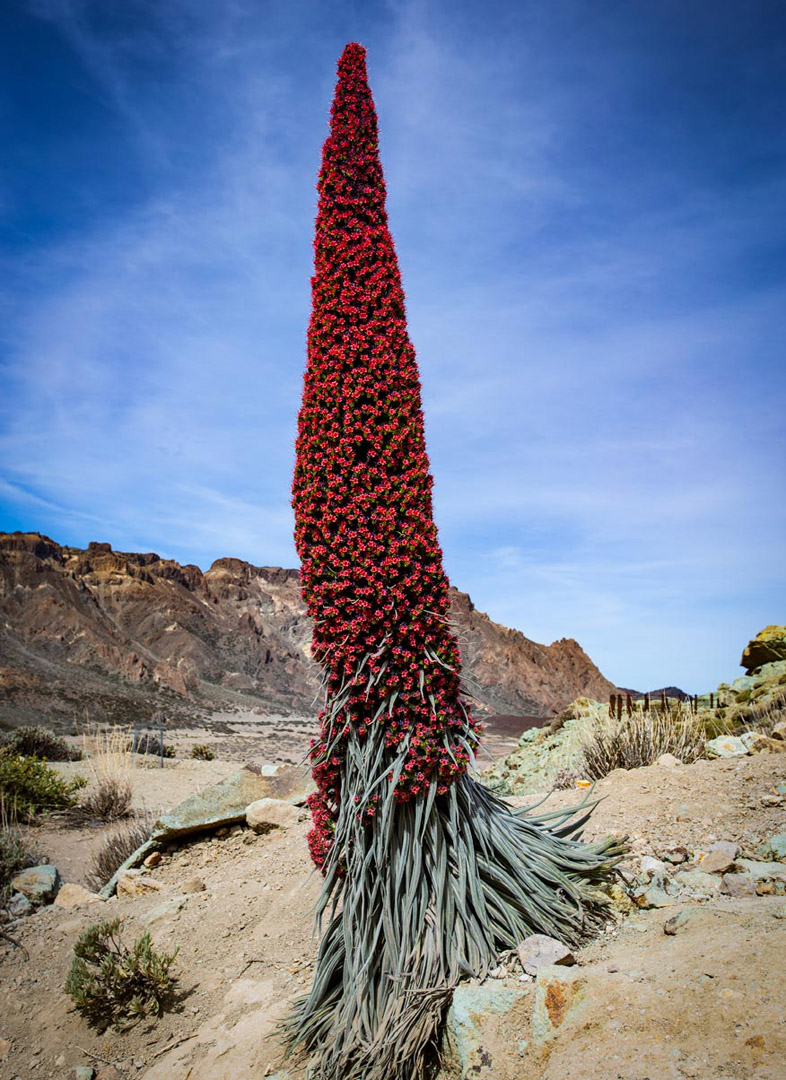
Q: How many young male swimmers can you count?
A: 0